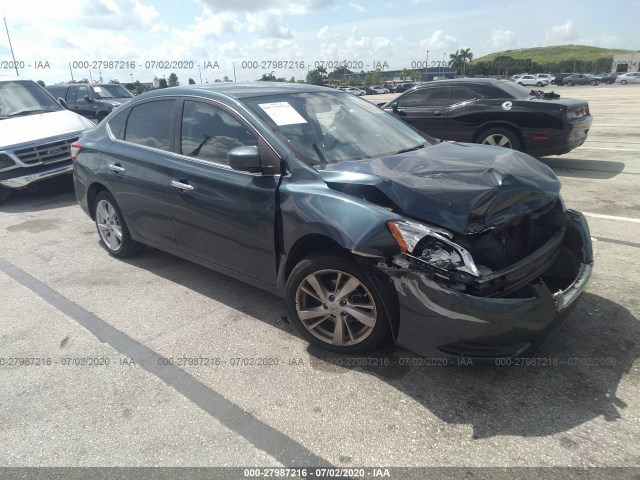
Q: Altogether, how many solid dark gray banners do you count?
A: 1